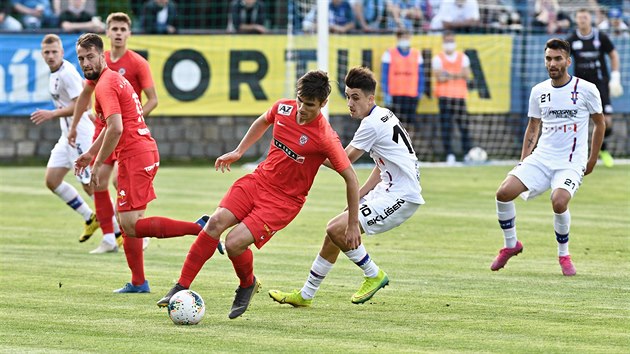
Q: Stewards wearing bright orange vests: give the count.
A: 2